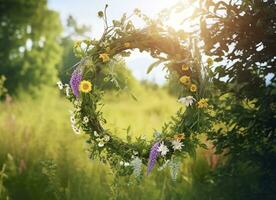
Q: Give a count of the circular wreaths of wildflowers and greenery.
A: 1